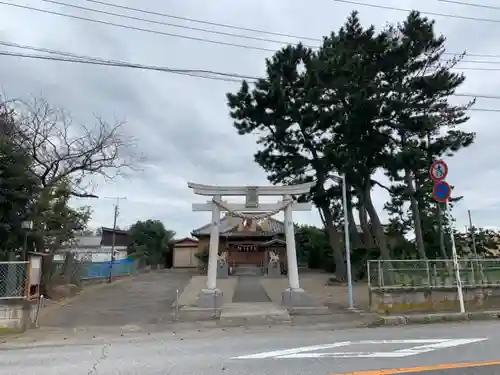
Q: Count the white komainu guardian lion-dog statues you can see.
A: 2